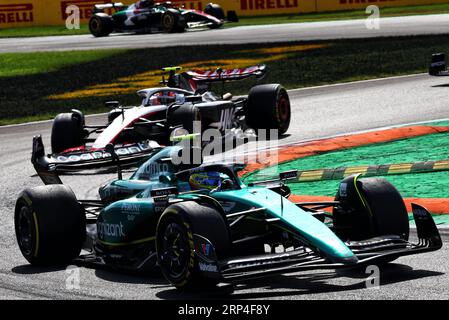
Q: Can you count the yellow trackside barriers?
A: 1